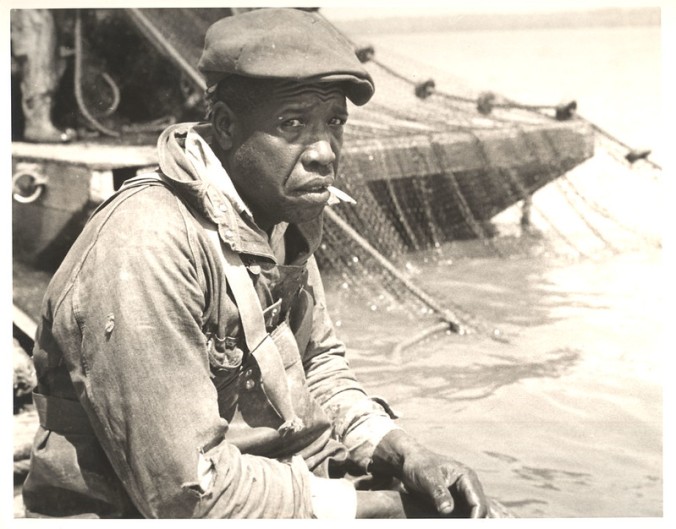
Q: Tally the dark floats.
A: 5